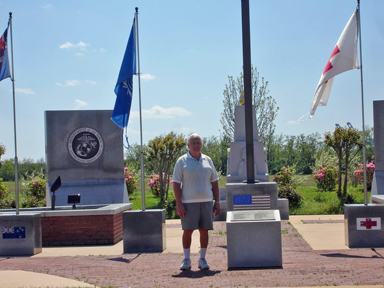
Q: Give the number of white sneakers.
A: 2